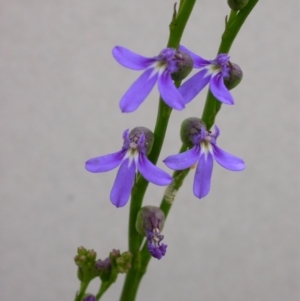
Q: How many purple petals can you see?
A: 12